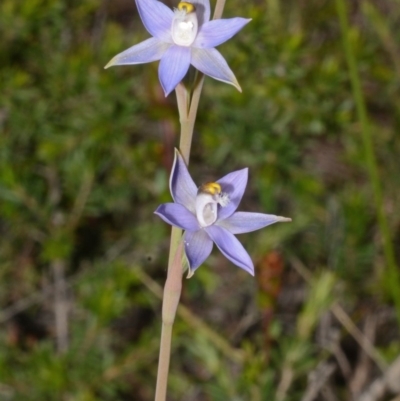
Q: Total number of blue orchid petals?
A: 12